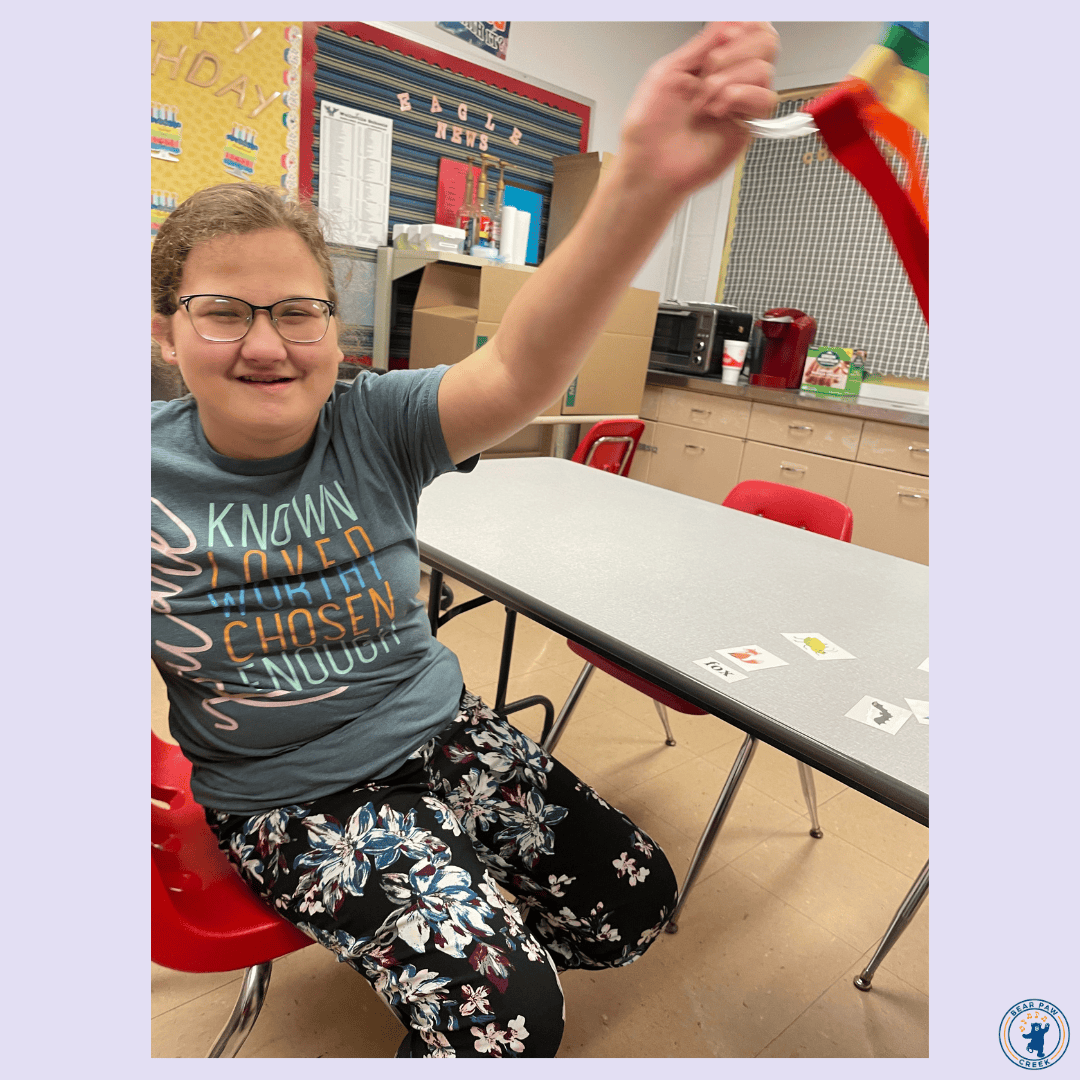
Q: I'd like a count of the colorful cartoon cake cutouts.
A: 3